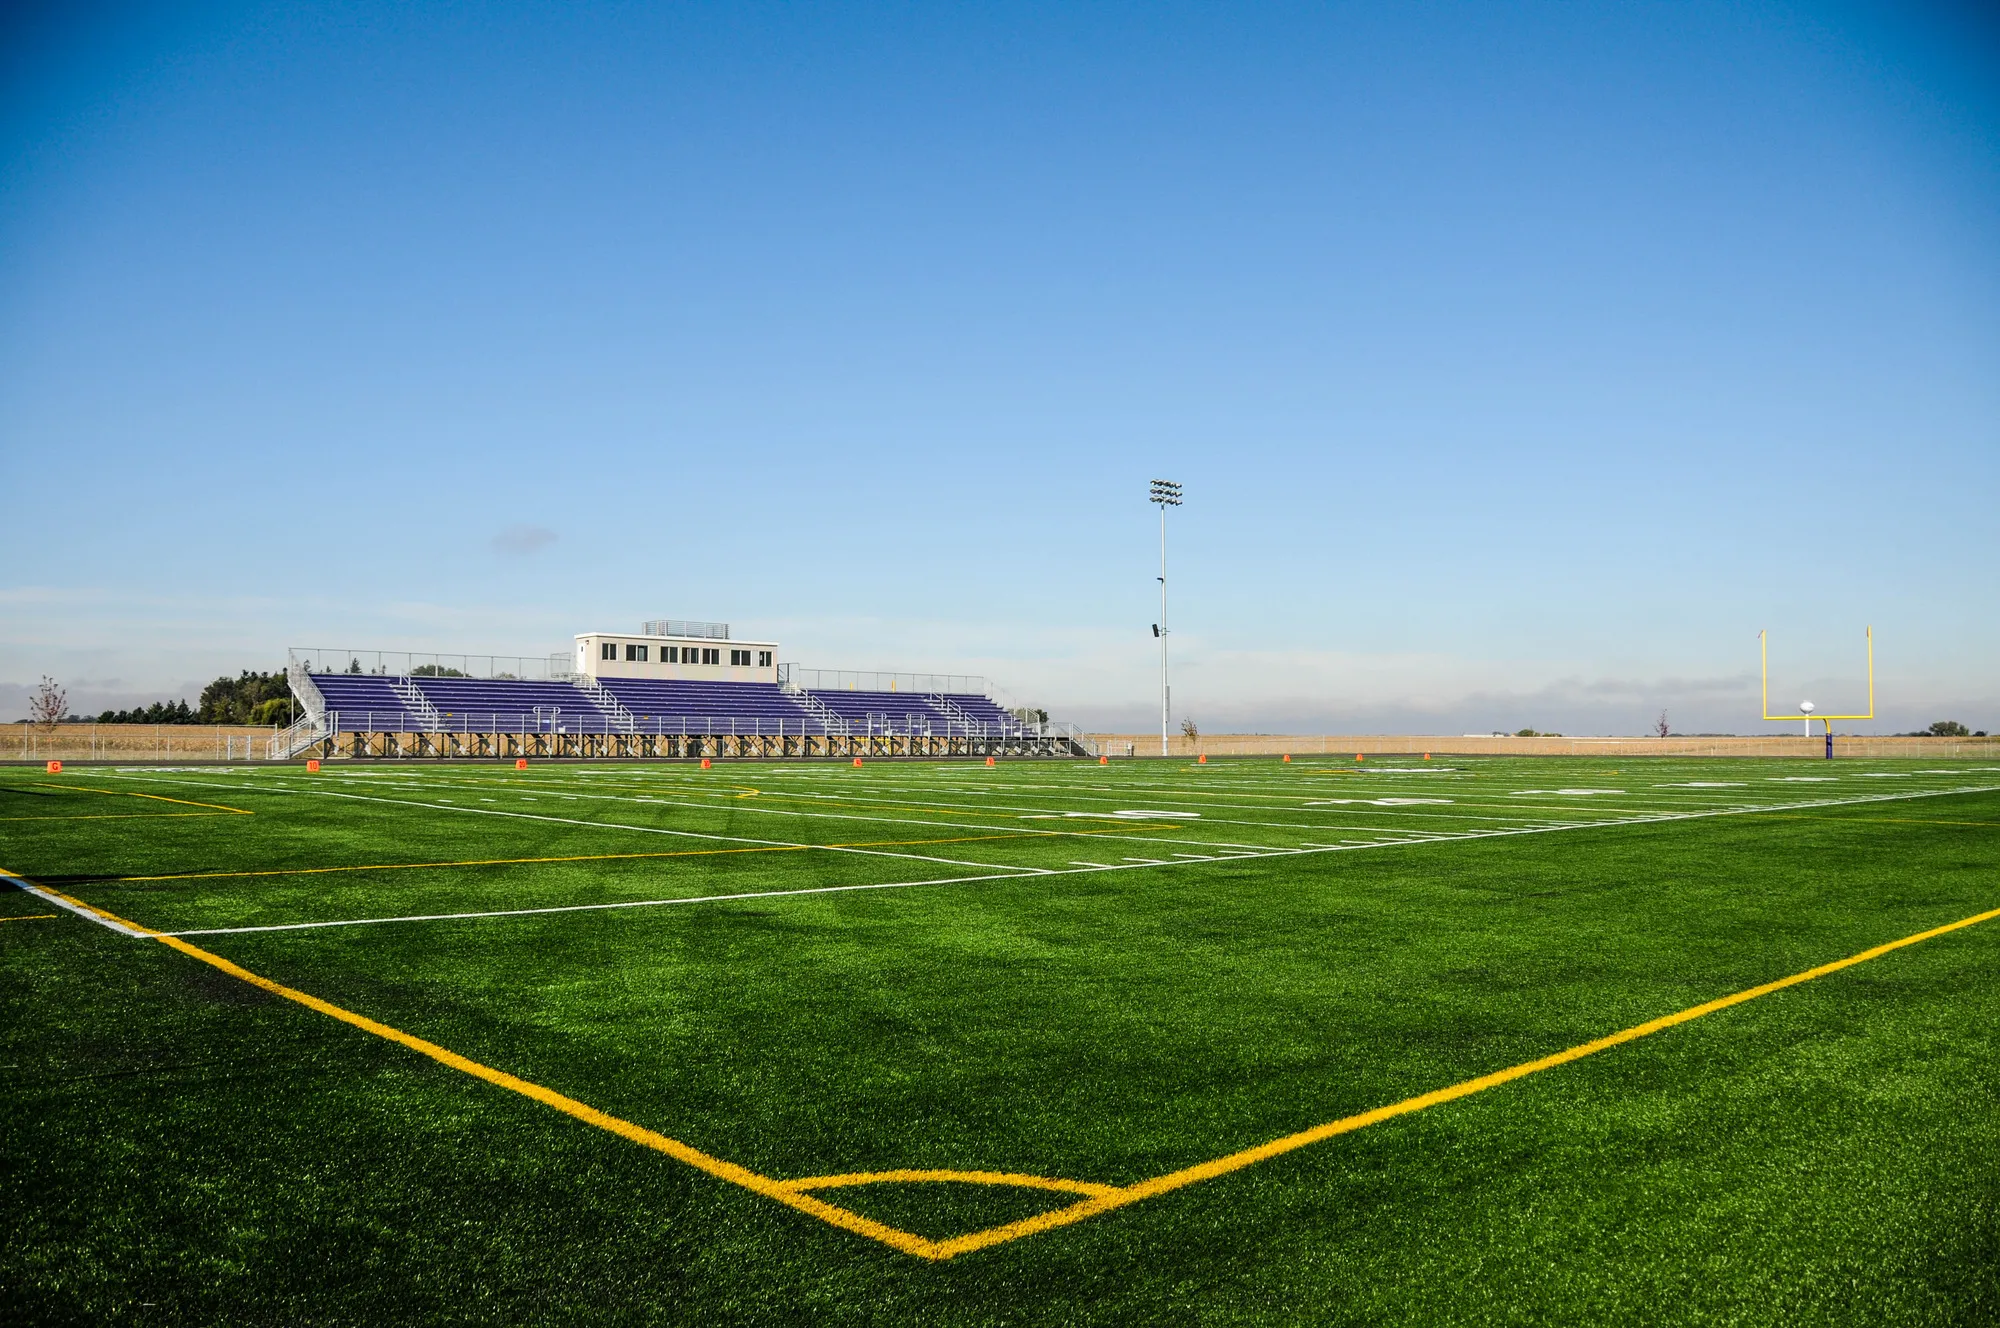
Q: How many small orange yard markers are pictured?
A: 11